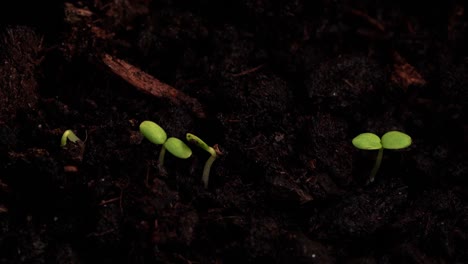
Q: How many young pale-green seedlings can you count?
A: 4